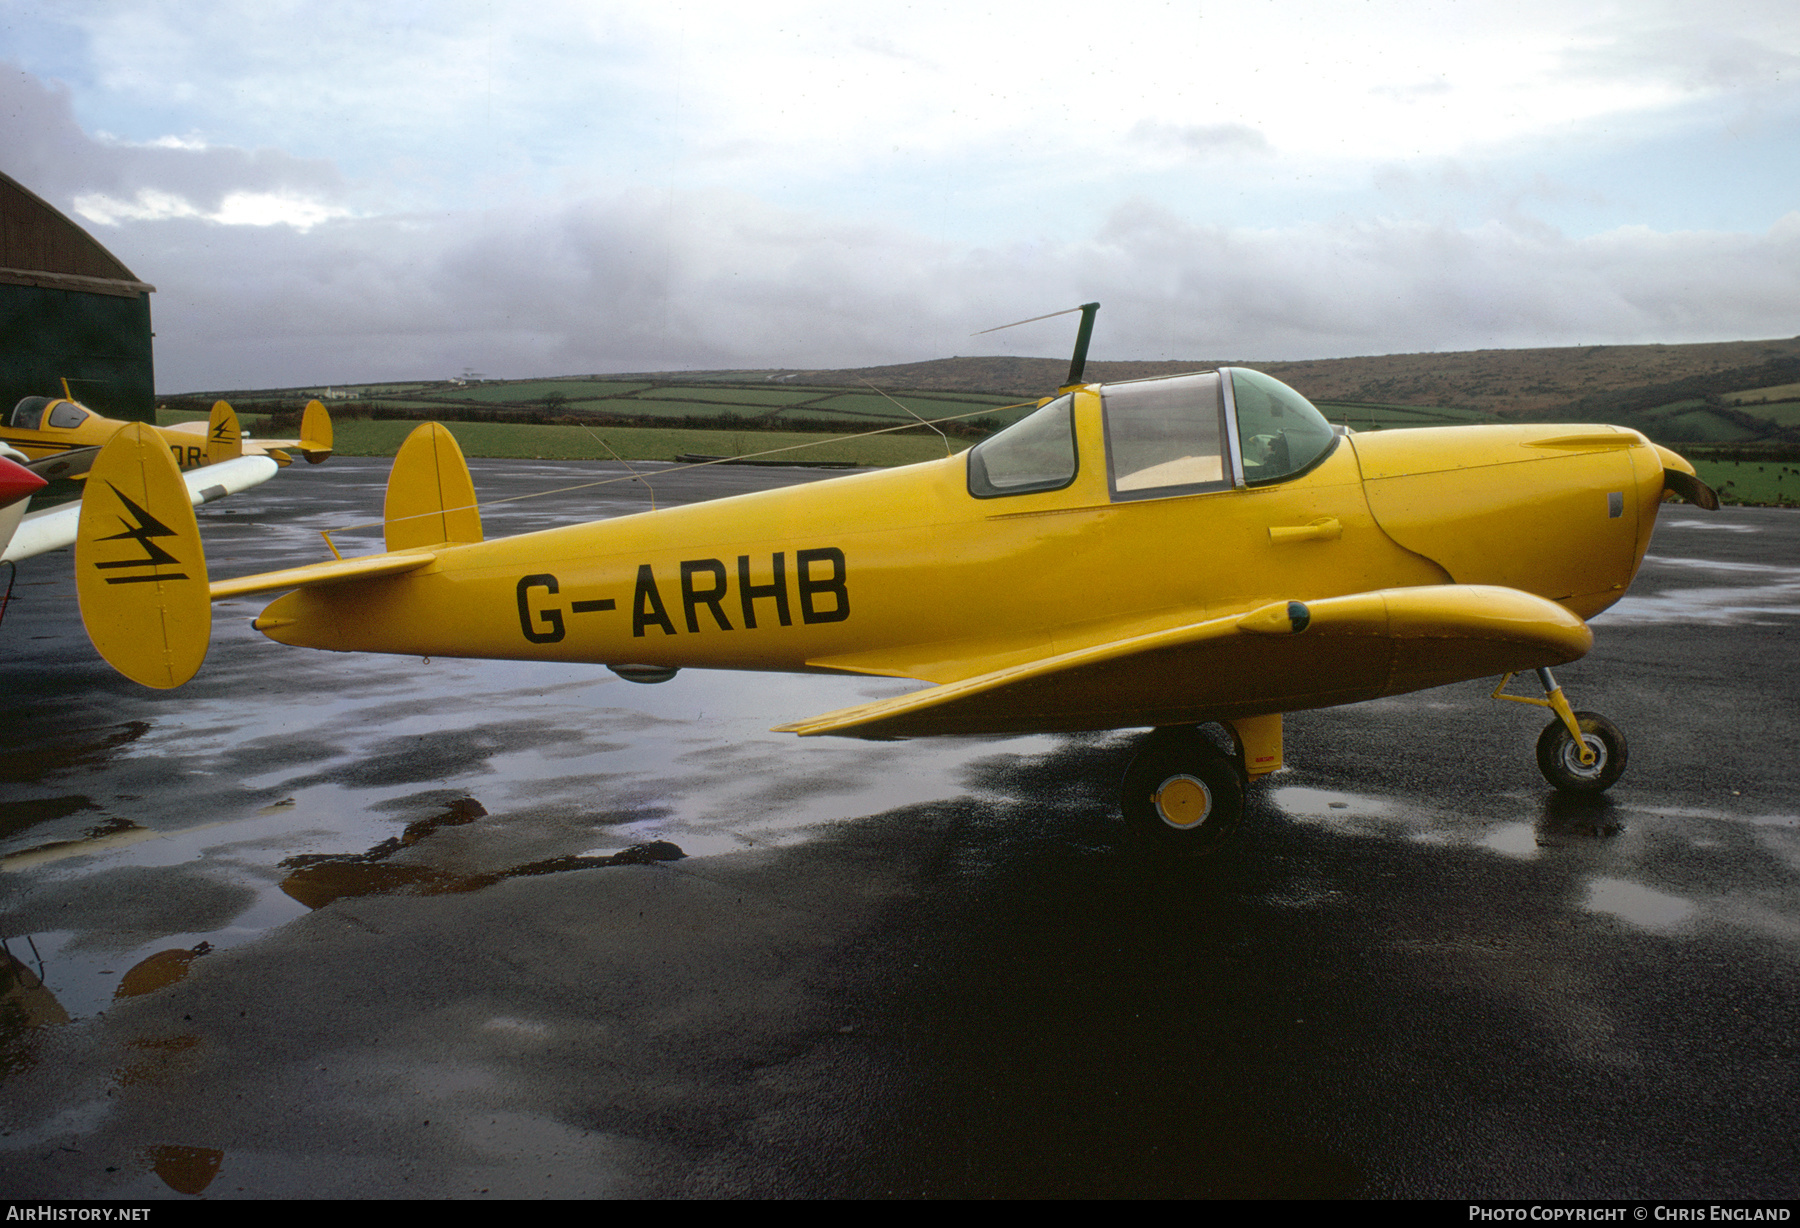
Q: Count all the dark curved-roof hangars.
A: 1